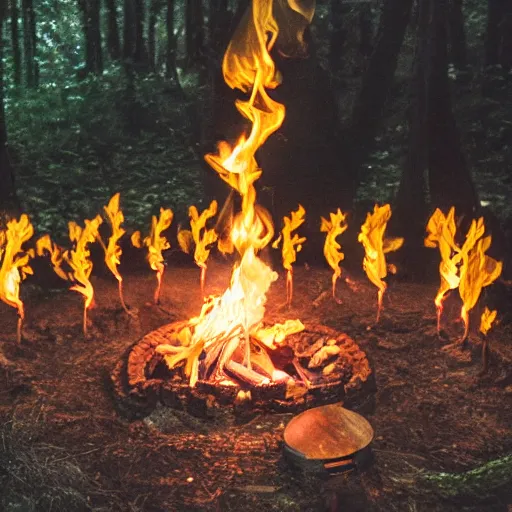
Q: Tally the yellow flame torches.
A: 11